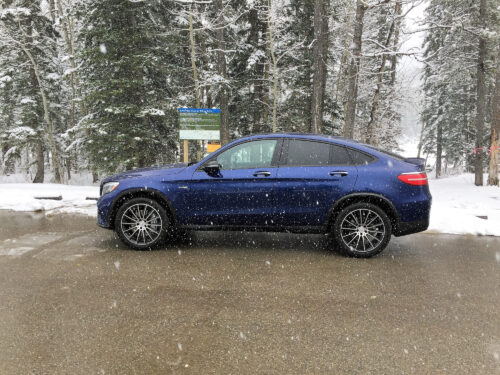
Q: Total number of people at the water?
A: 0